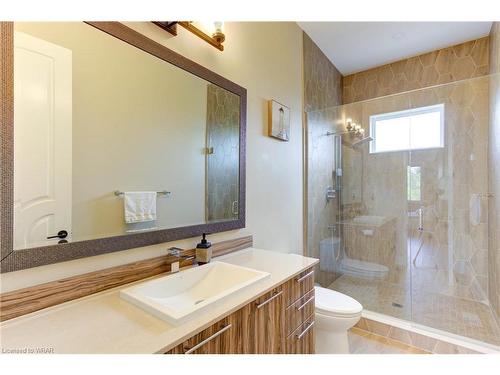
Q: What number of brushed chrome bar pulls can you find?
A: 5